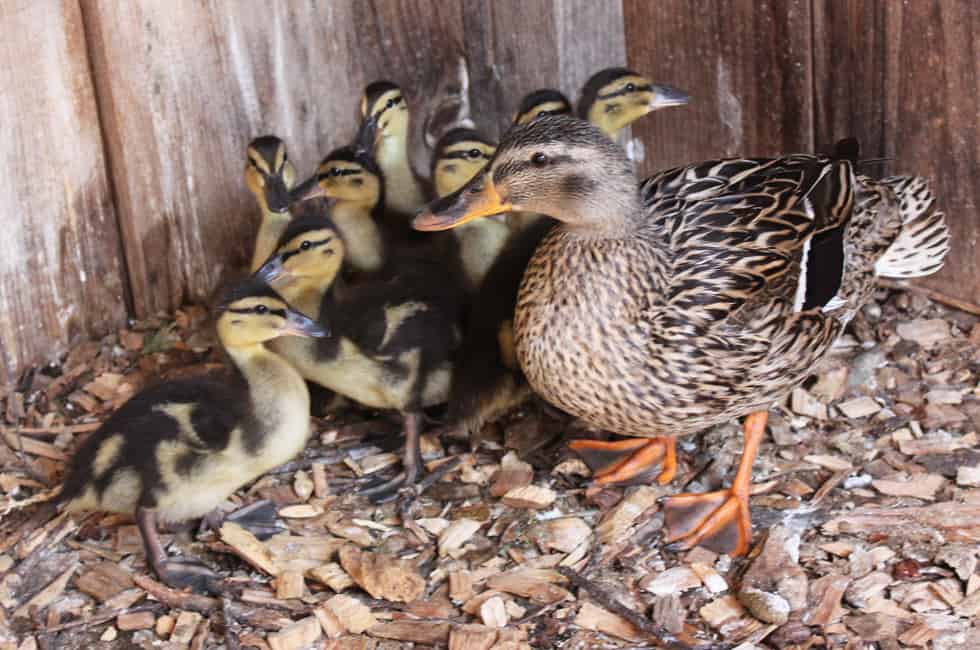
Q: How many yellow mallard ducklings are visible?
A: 8